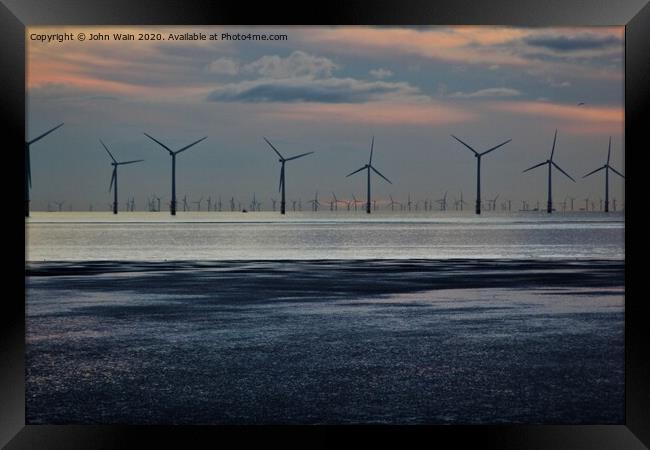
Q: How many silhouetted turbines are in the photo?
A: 8